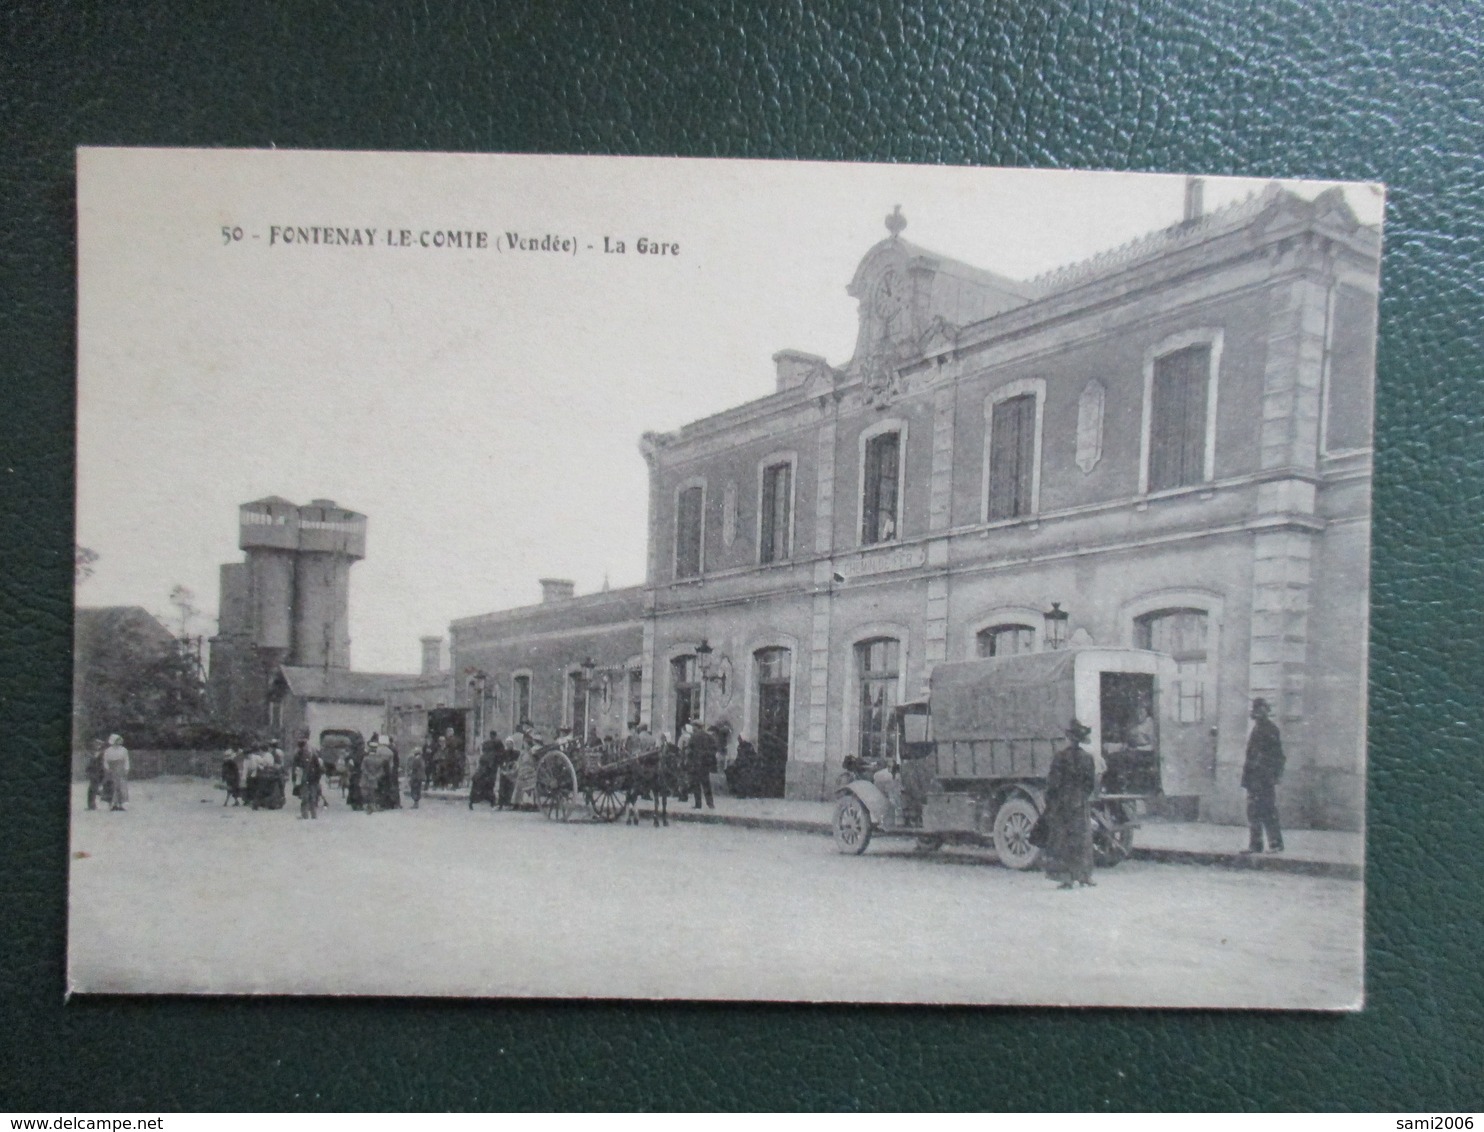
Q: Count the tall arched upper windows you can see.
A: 5